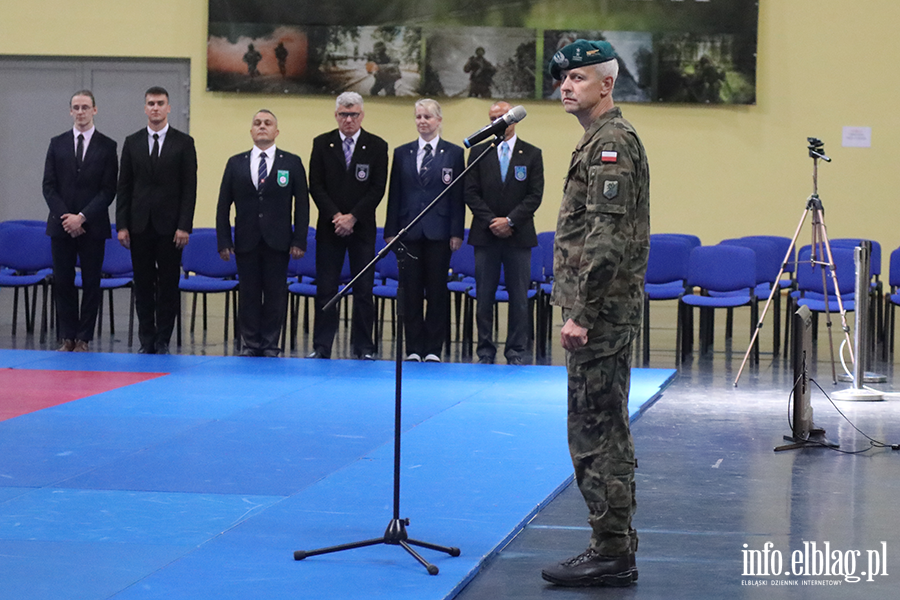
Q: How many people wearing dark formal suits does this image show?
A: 6